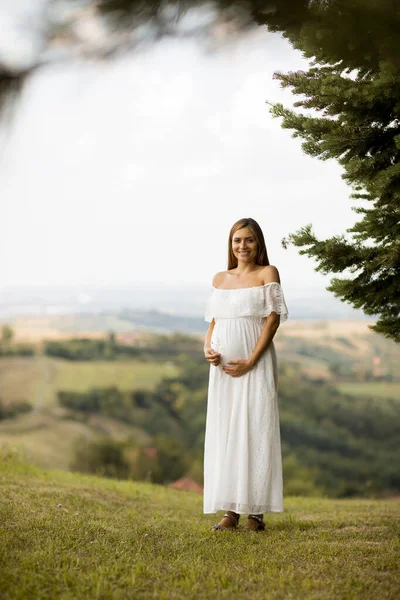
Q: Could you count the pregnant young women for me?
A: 1